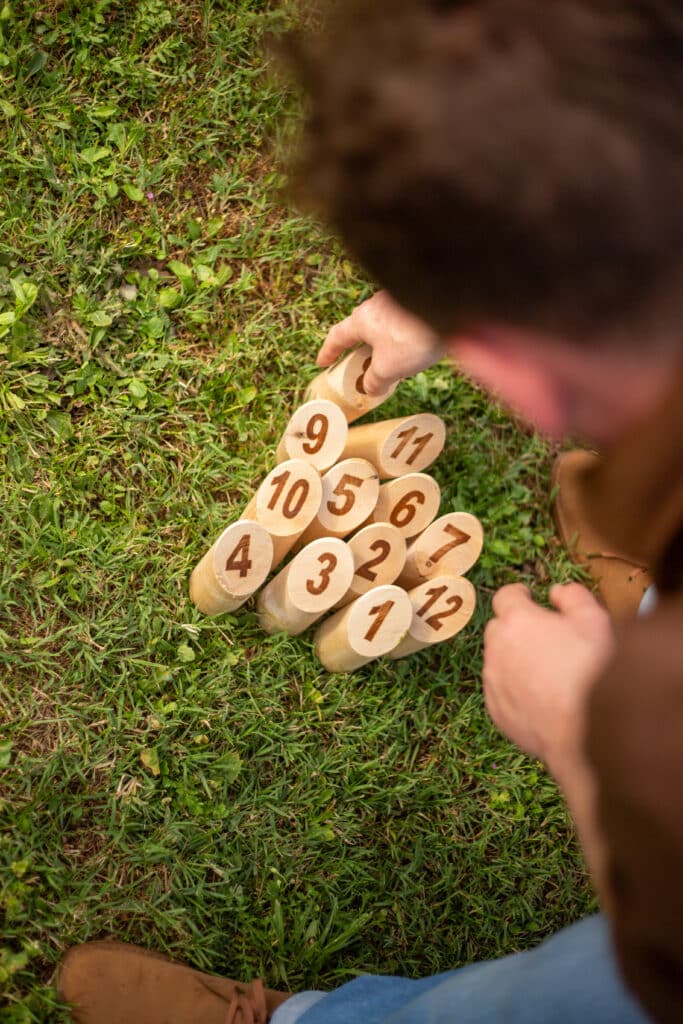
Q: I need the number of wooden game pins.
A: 12